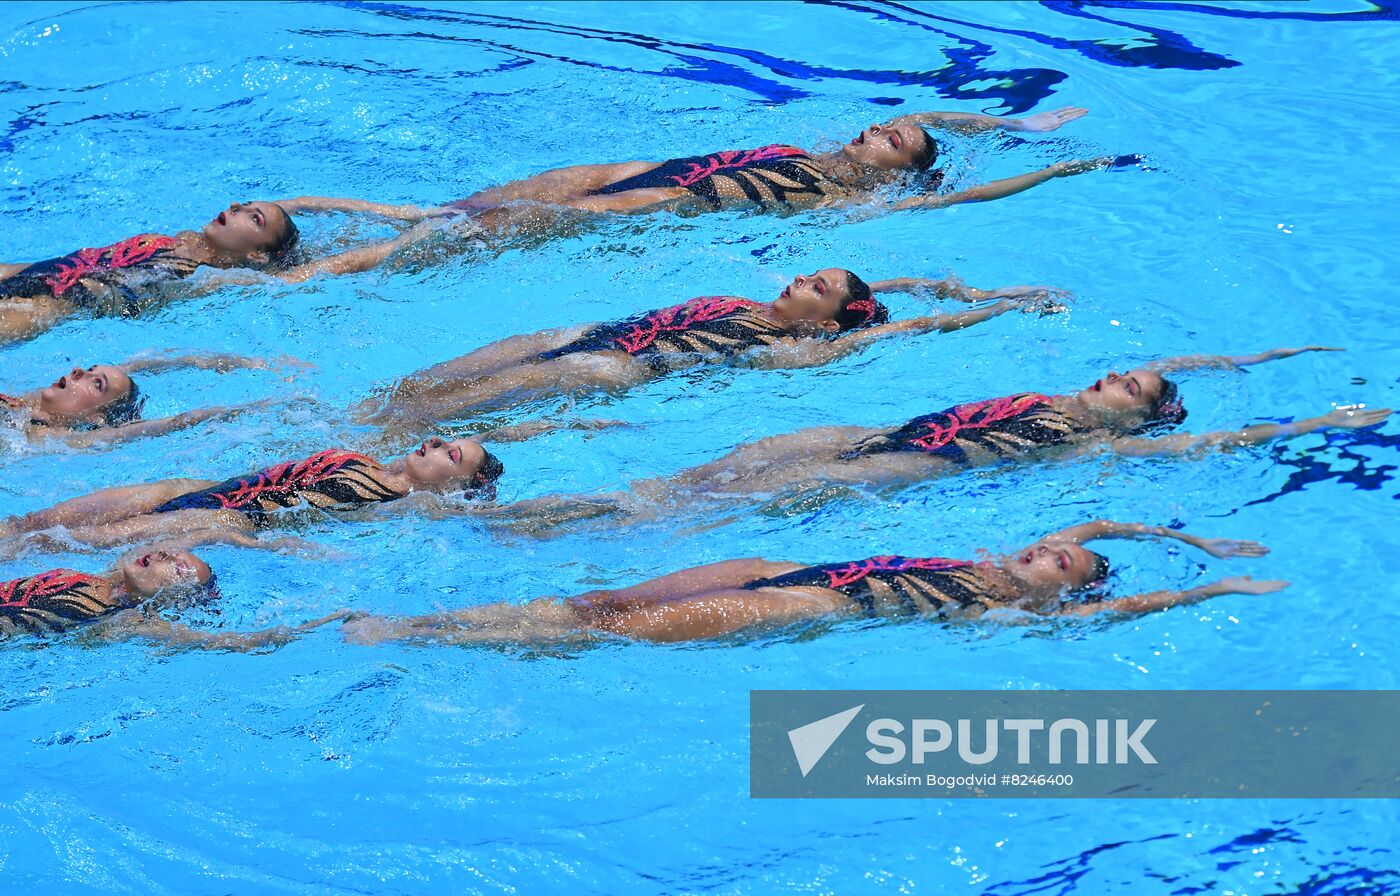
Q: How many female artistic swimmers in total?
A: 8